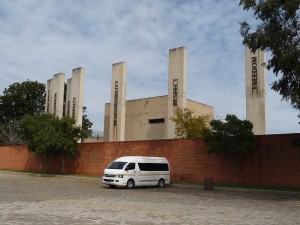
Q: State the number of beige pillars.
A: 7